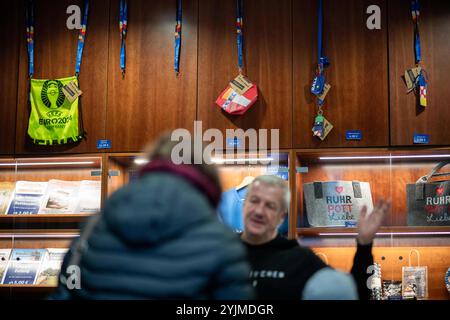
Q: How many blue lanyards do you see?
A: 7